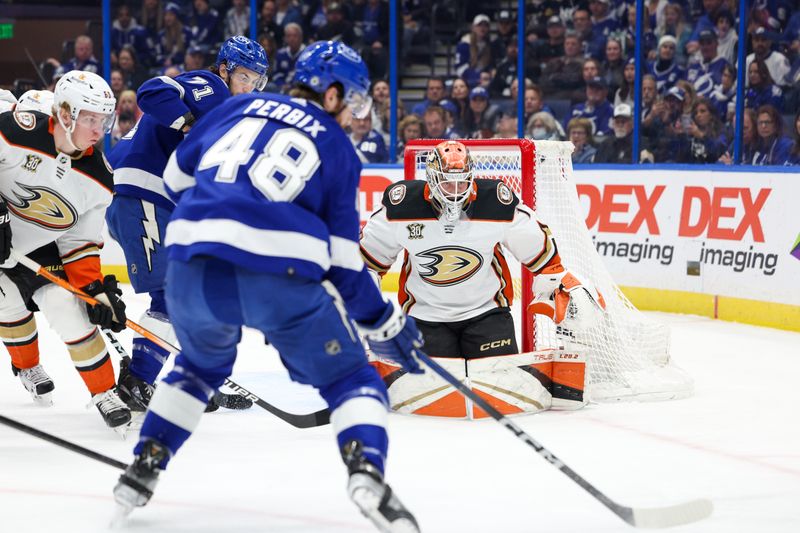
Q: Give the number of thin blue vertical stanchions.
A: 6